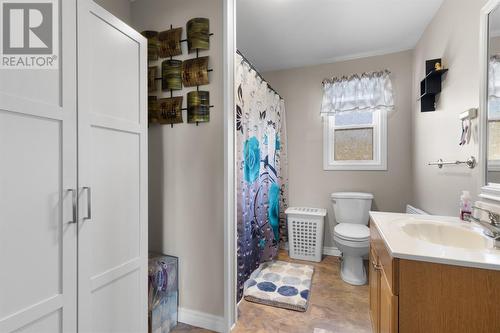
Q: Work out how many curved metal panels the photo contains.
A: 9